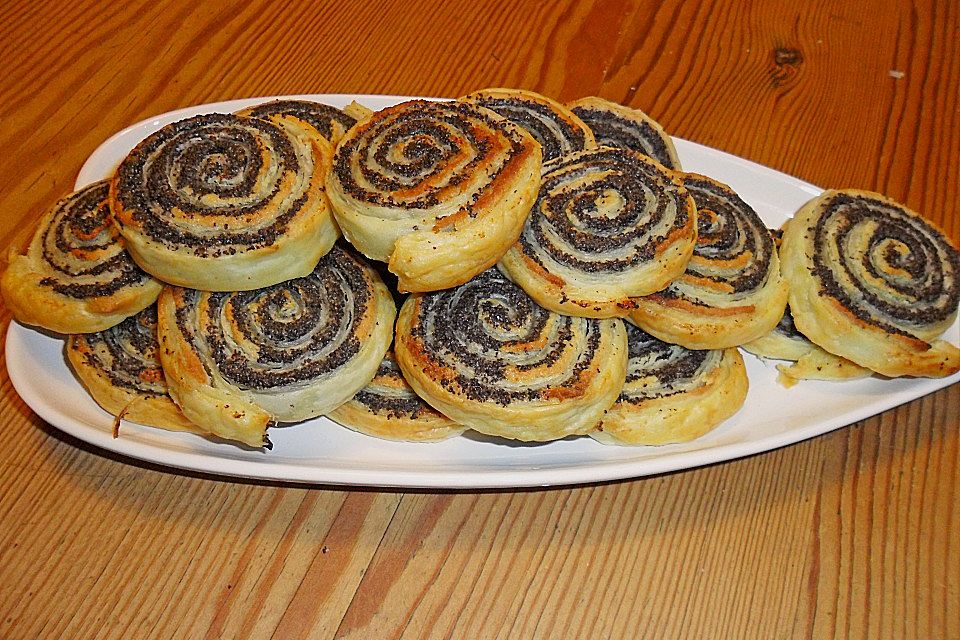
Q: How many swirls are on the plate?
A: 15